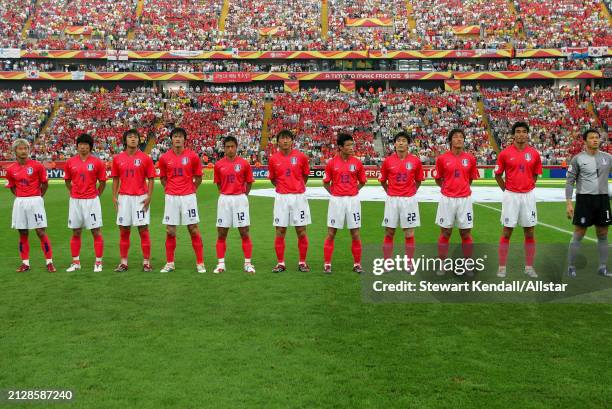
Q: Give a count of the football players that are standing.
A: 11